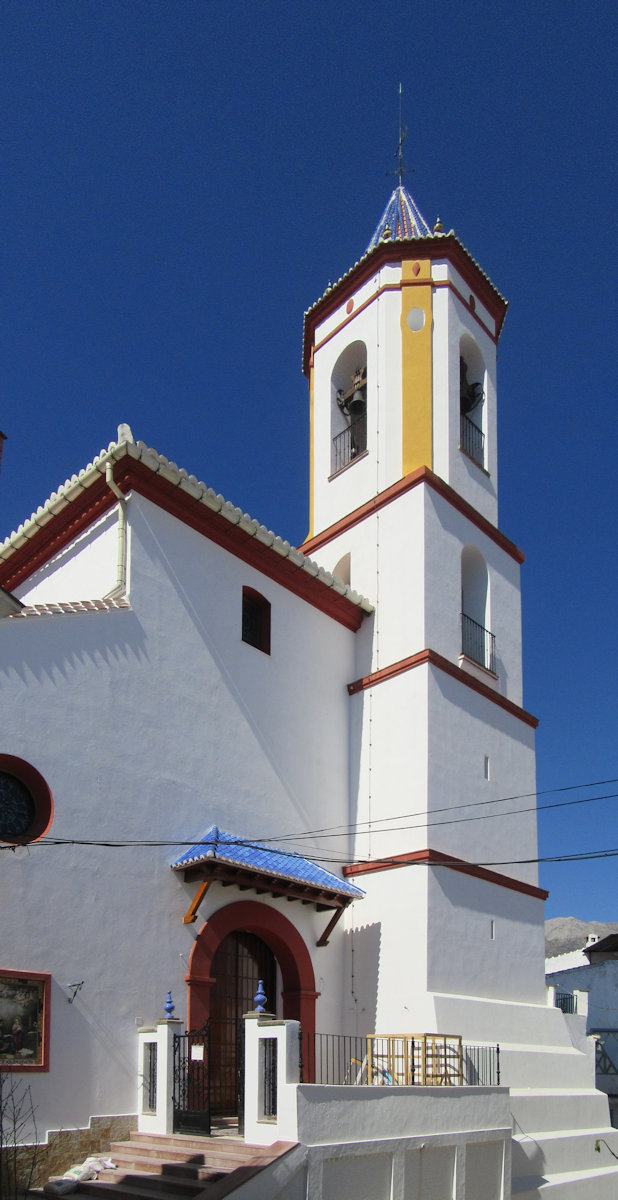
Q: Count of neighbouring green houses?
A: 0